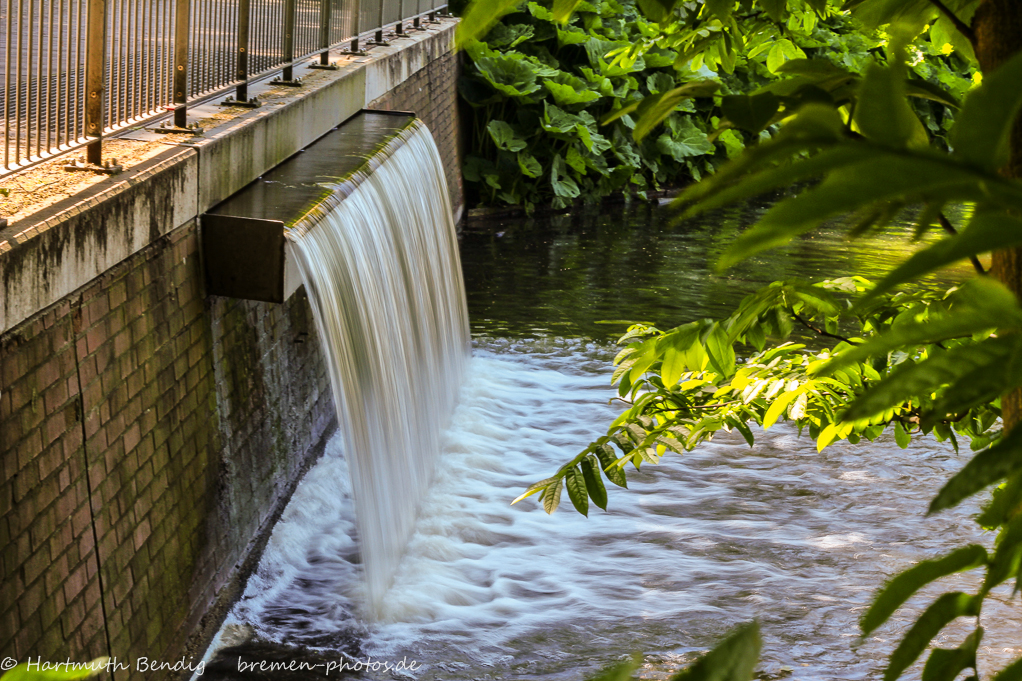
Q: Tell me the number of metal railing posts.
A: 11